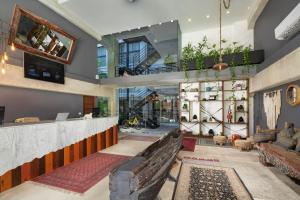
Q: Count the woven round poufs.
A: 2